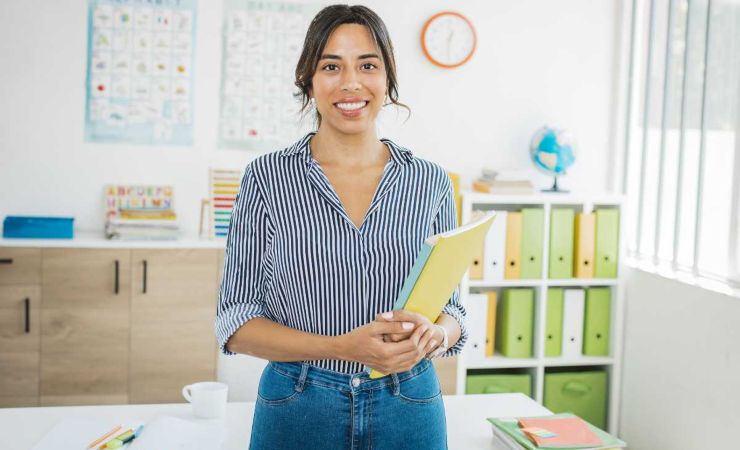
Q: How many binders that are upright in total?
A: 13